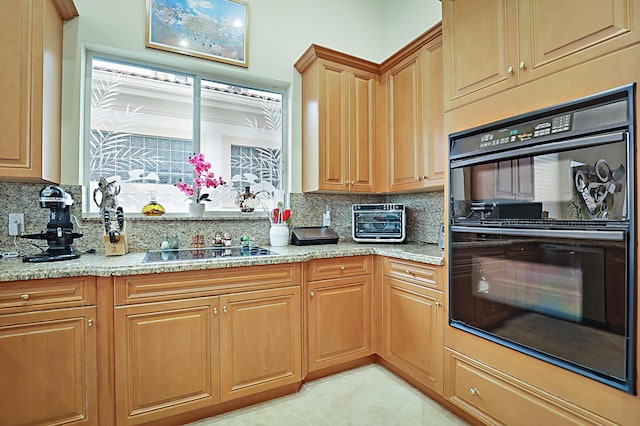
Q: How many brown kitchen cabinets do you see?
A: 12